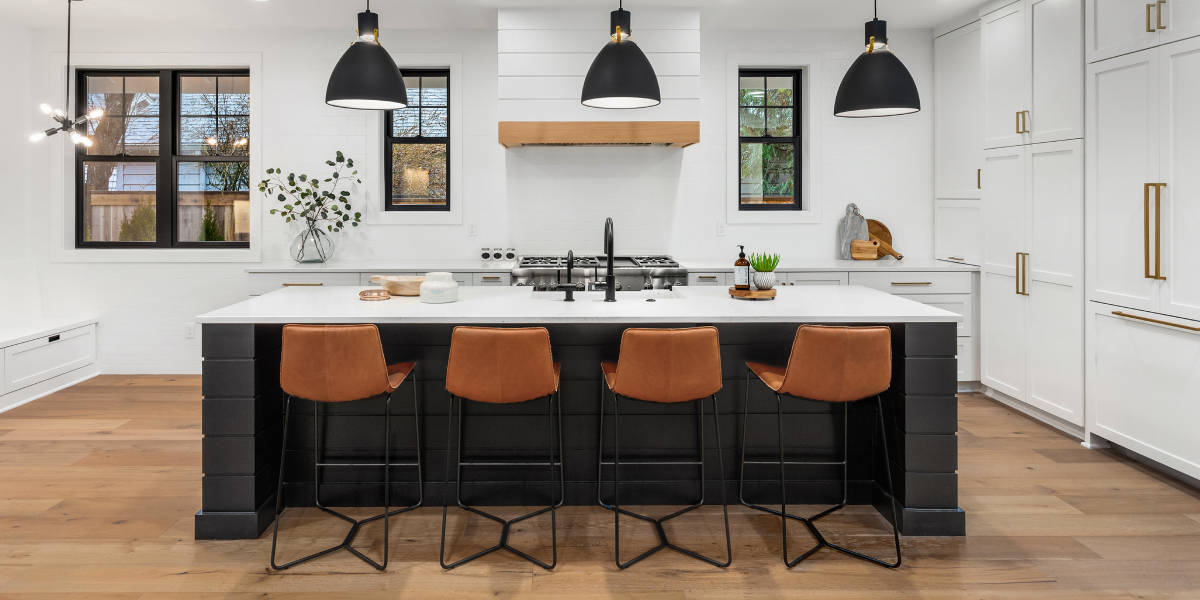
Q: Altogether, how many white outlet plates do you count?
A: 3